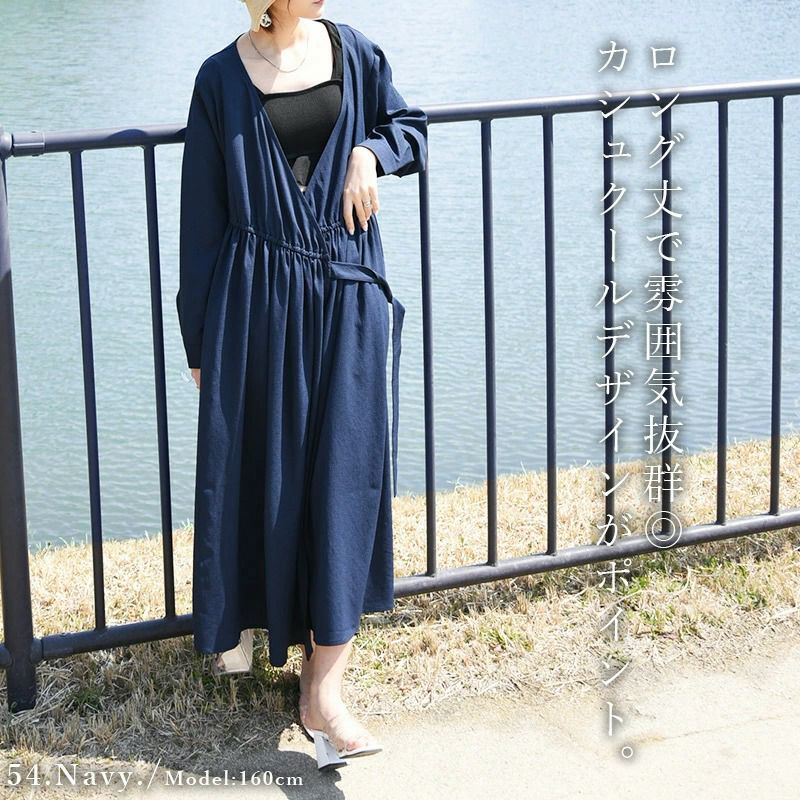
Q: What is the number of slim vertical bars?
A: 9